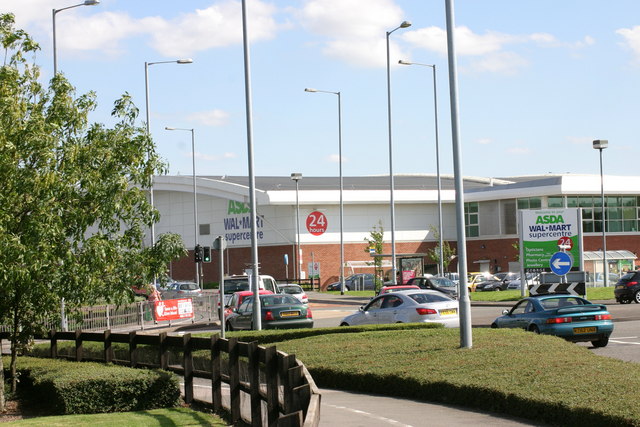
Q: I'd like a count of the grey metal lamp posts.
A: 10